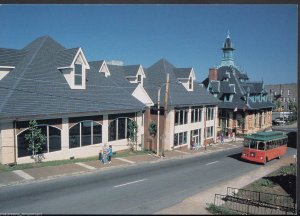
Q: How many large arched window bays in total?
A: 3